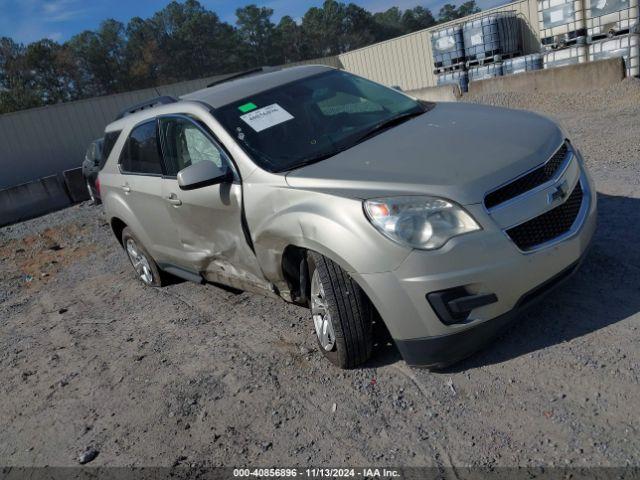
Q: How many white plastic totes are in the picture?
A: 4